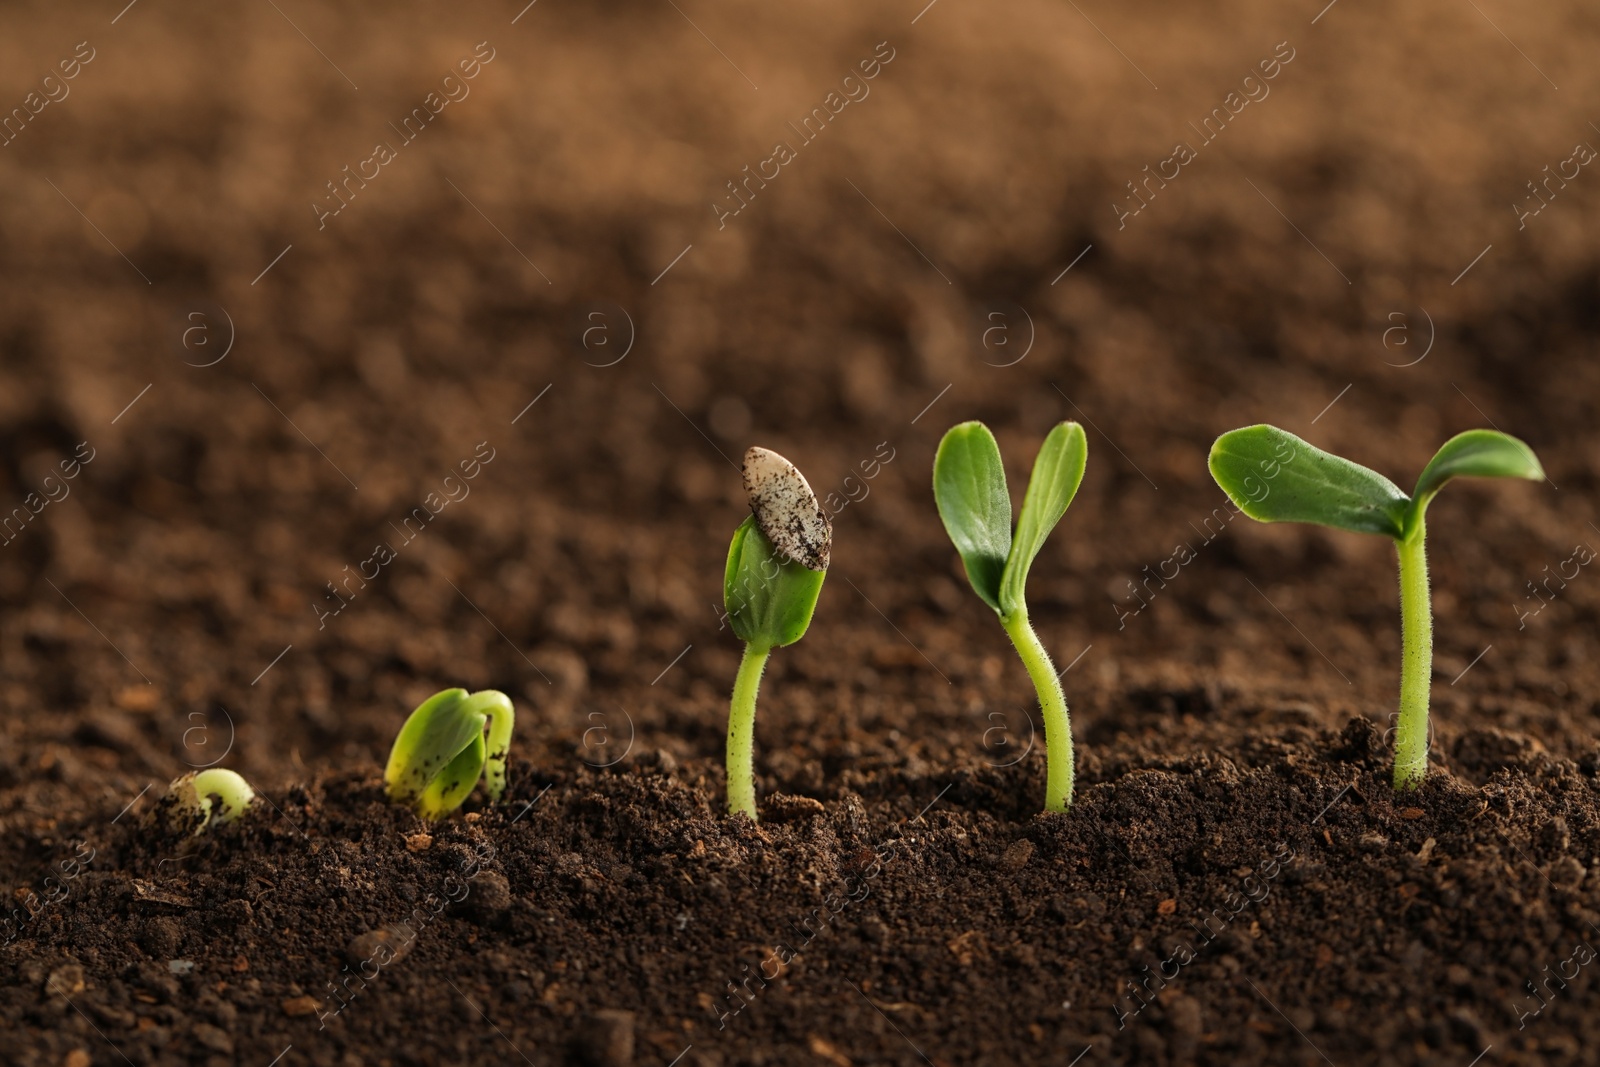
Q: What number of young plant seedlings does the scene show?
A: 5